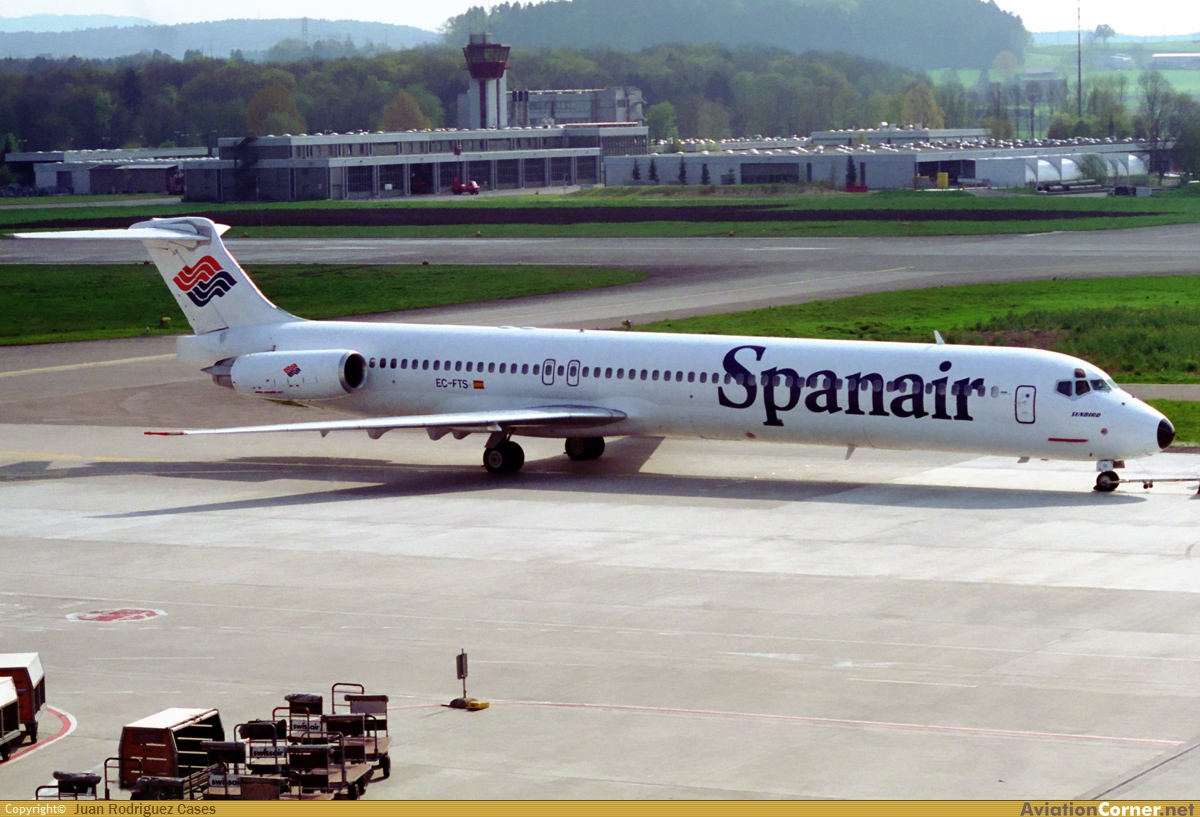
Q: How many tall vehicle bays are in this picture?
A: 9